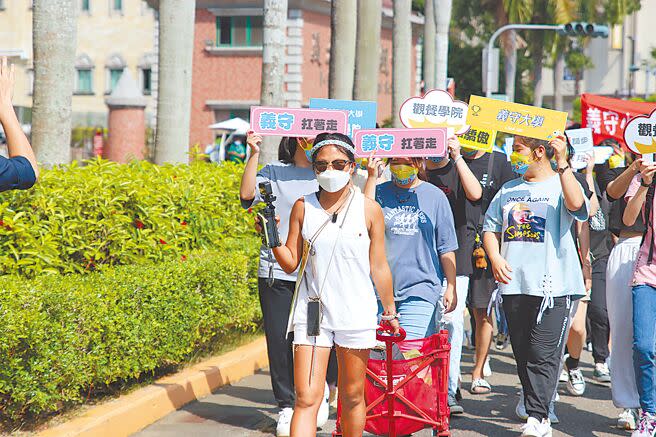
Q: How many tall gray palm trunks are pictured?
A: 8